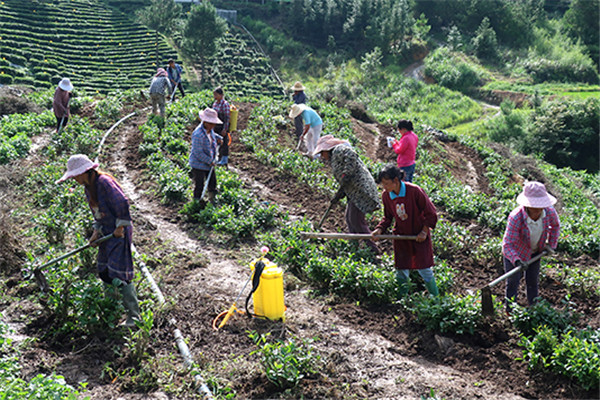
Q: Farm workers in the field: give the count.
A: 12